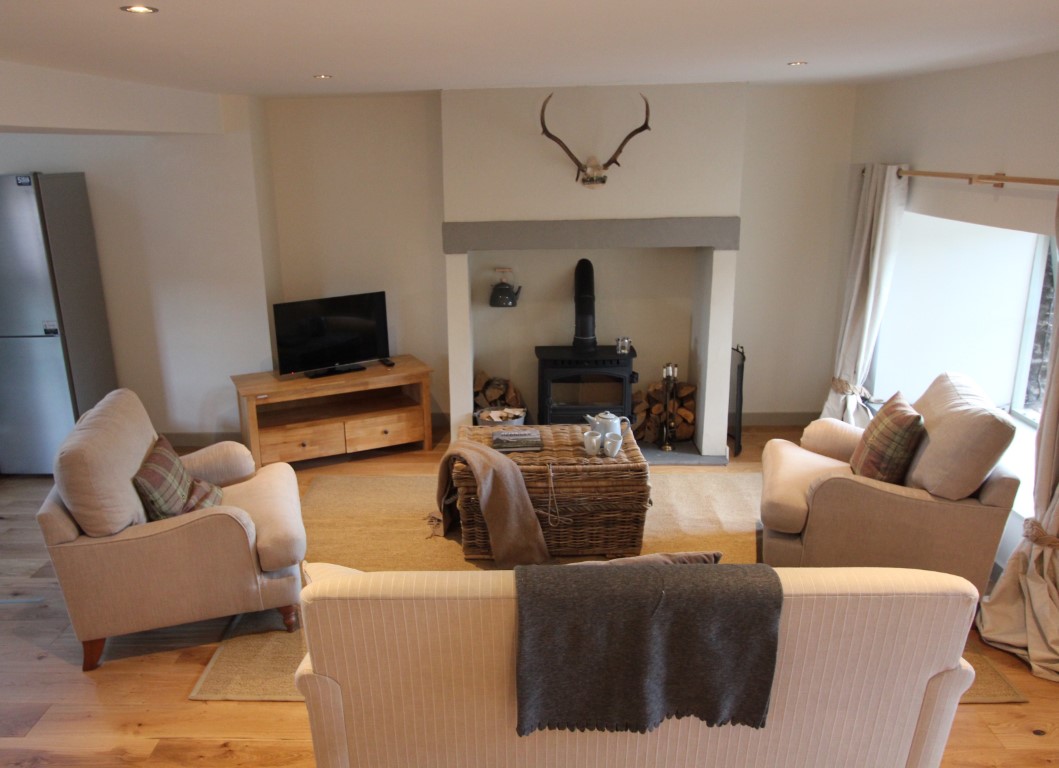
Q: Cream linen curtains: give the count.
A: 2